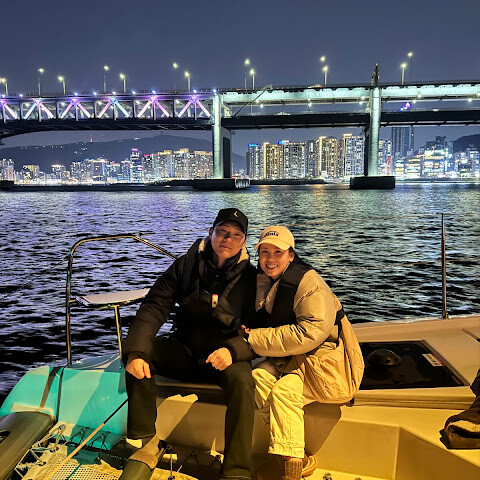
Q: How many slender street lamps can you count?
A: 13